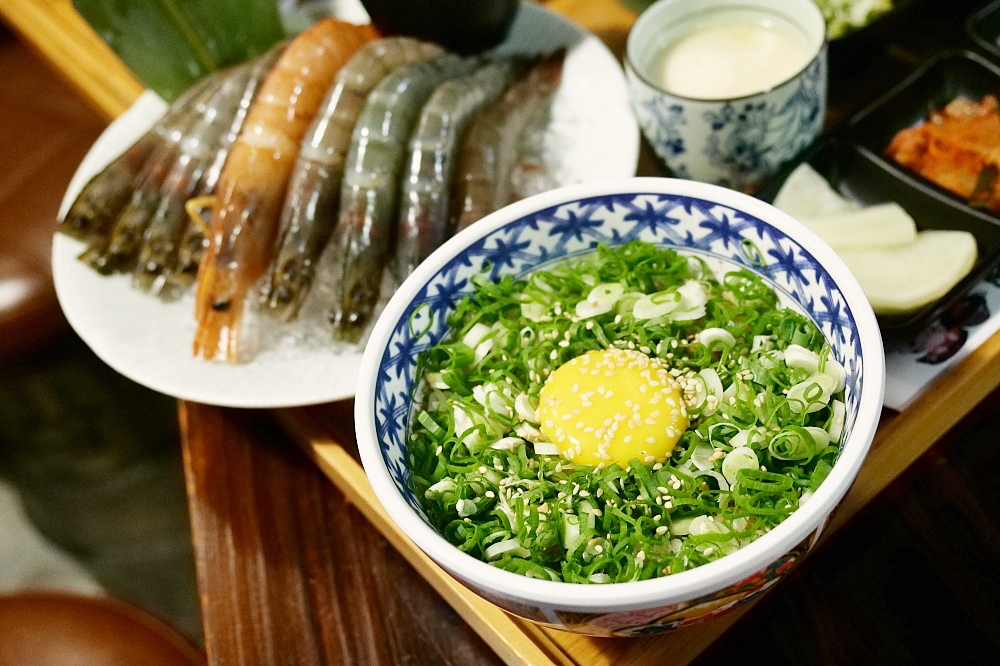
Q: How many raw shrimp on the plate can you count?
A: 9